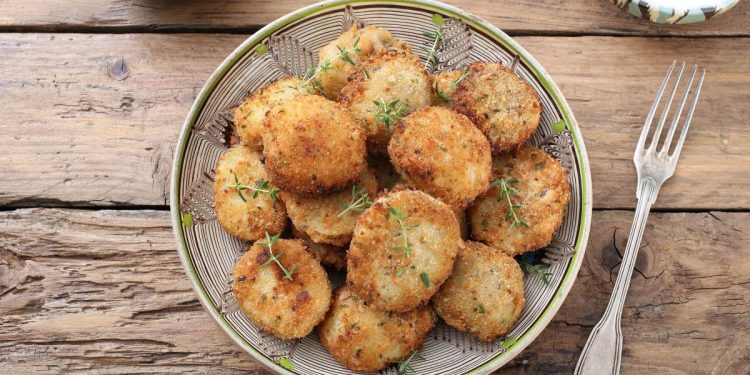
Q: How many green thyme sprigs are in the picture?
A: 11